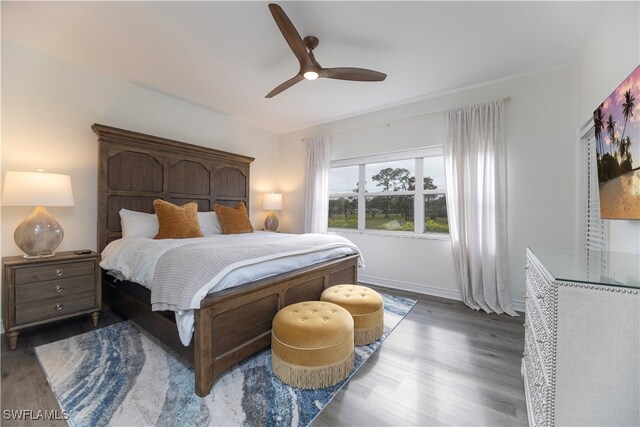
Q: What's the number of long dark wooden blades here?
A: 3